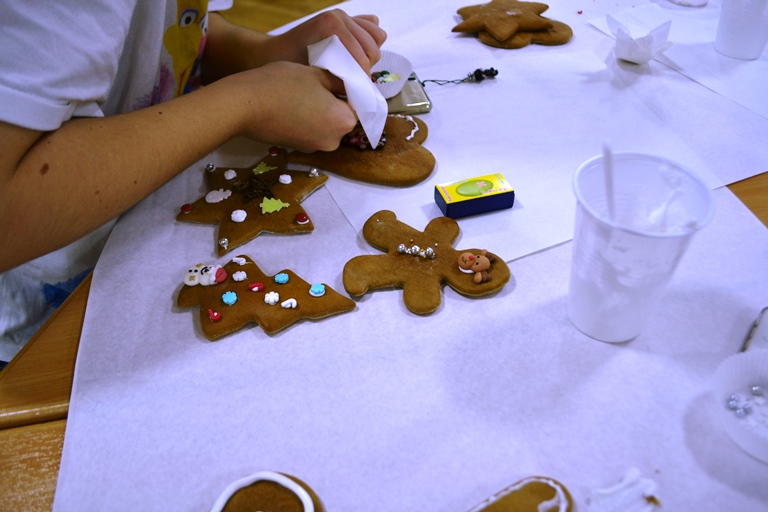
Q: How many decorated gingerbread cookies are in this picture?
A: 6